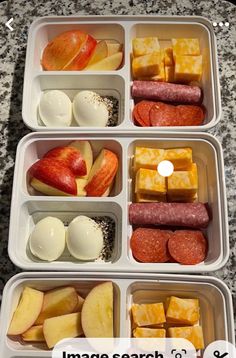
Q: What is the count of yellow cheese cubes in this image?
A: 12